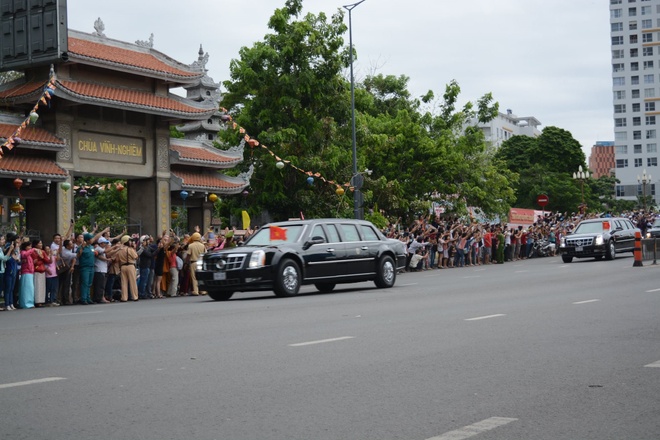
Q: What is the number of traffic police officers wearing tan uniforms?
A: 2